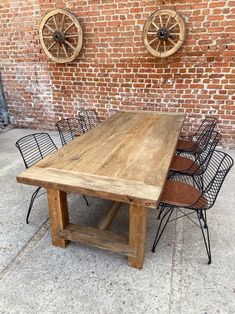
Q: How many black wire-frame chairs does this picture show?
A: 6